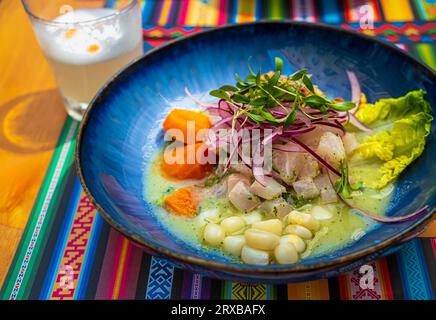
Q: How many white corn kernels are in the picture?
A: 13